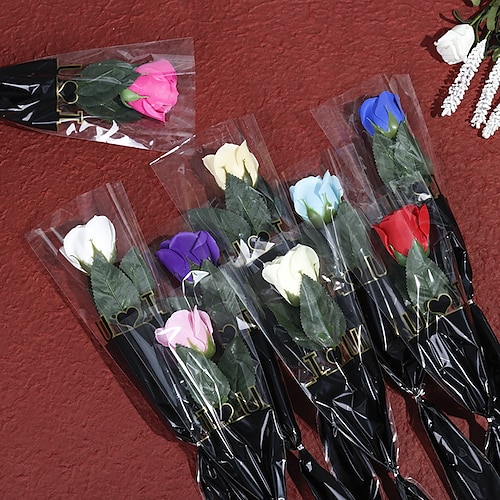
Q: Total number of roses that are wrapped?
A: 9